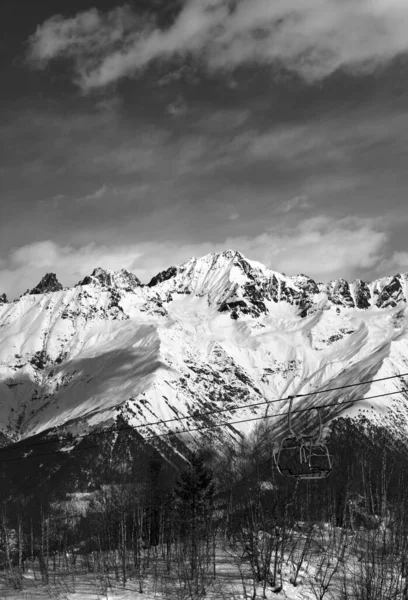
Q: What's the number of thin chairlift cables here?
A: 2